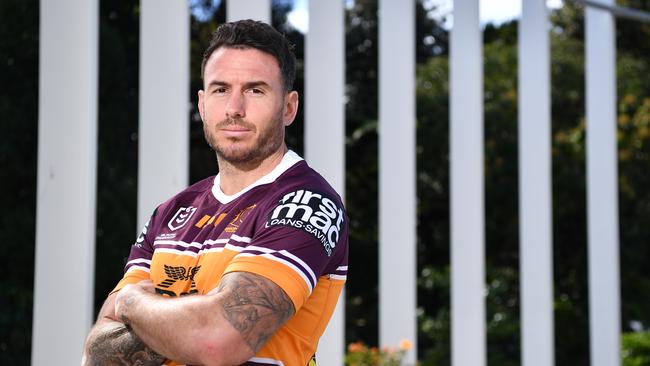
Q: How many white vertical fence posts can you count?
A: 8